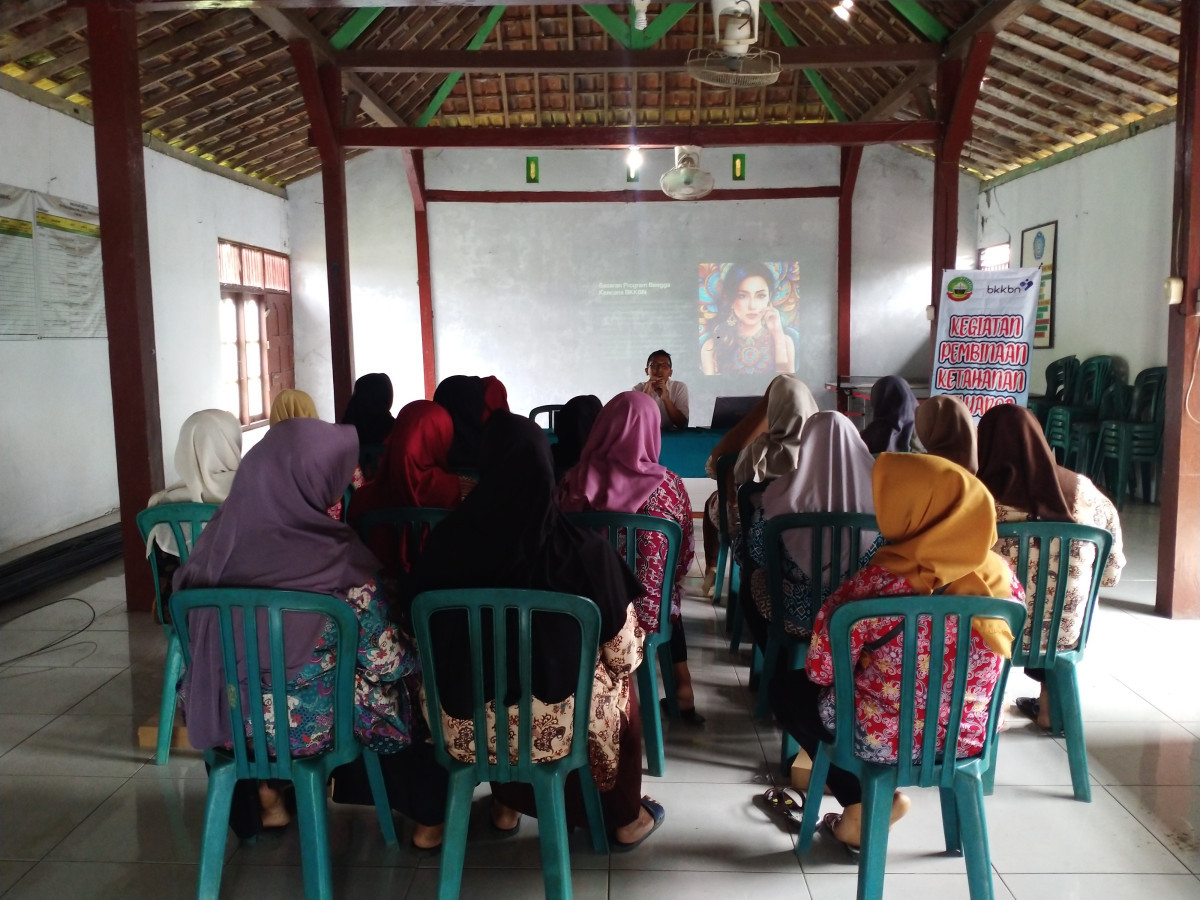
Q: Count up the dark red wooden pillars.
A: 6